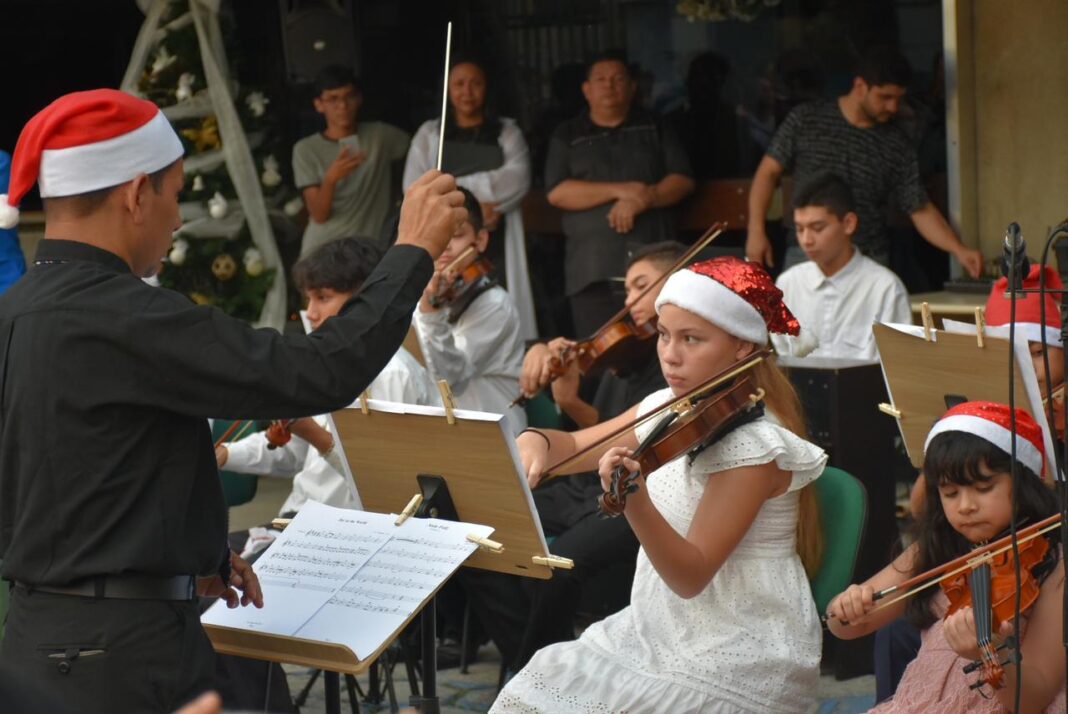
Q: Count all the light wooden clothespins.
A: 9